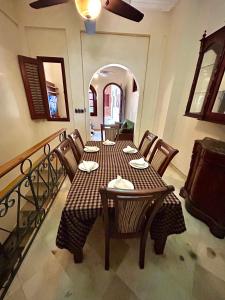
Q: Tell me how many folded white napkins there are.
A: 6